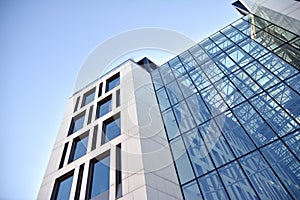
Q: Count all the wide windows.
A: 8